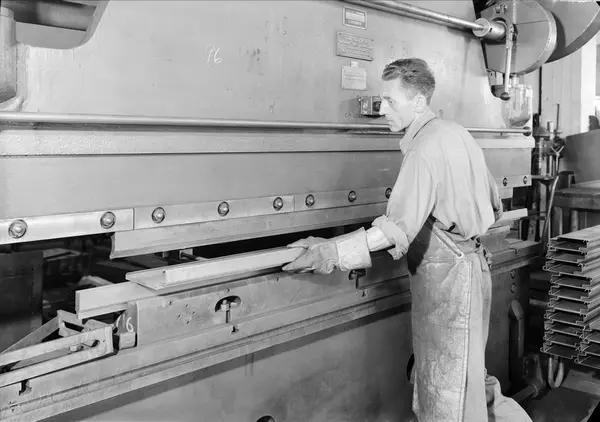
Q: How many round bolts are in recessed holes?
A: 10